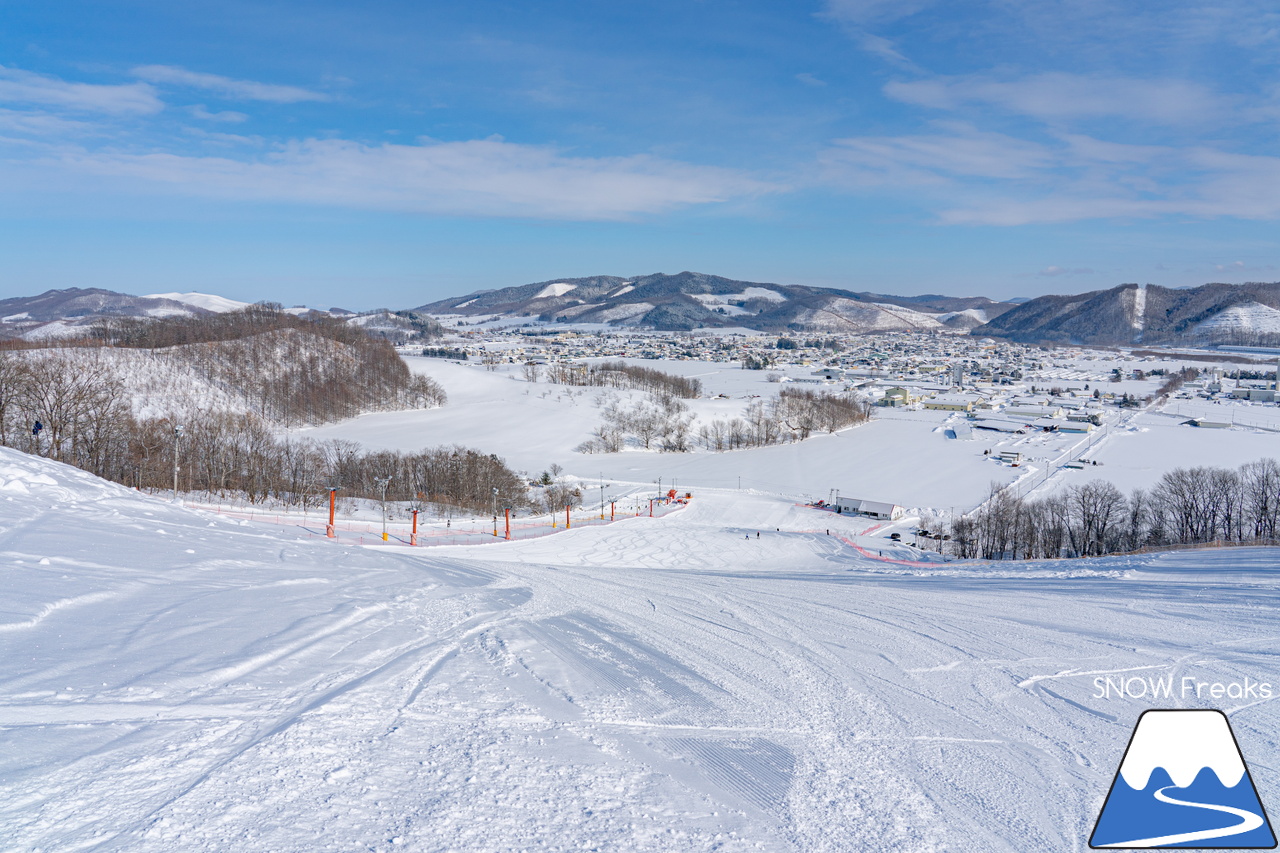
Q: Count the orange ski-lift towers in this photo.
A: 6